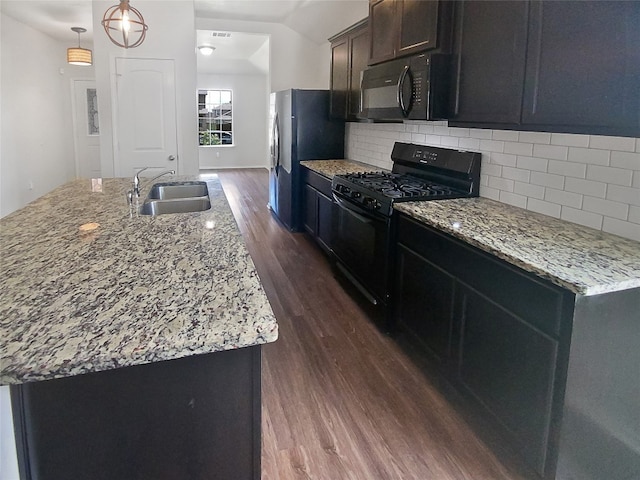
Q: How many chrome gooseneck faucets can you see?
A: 1